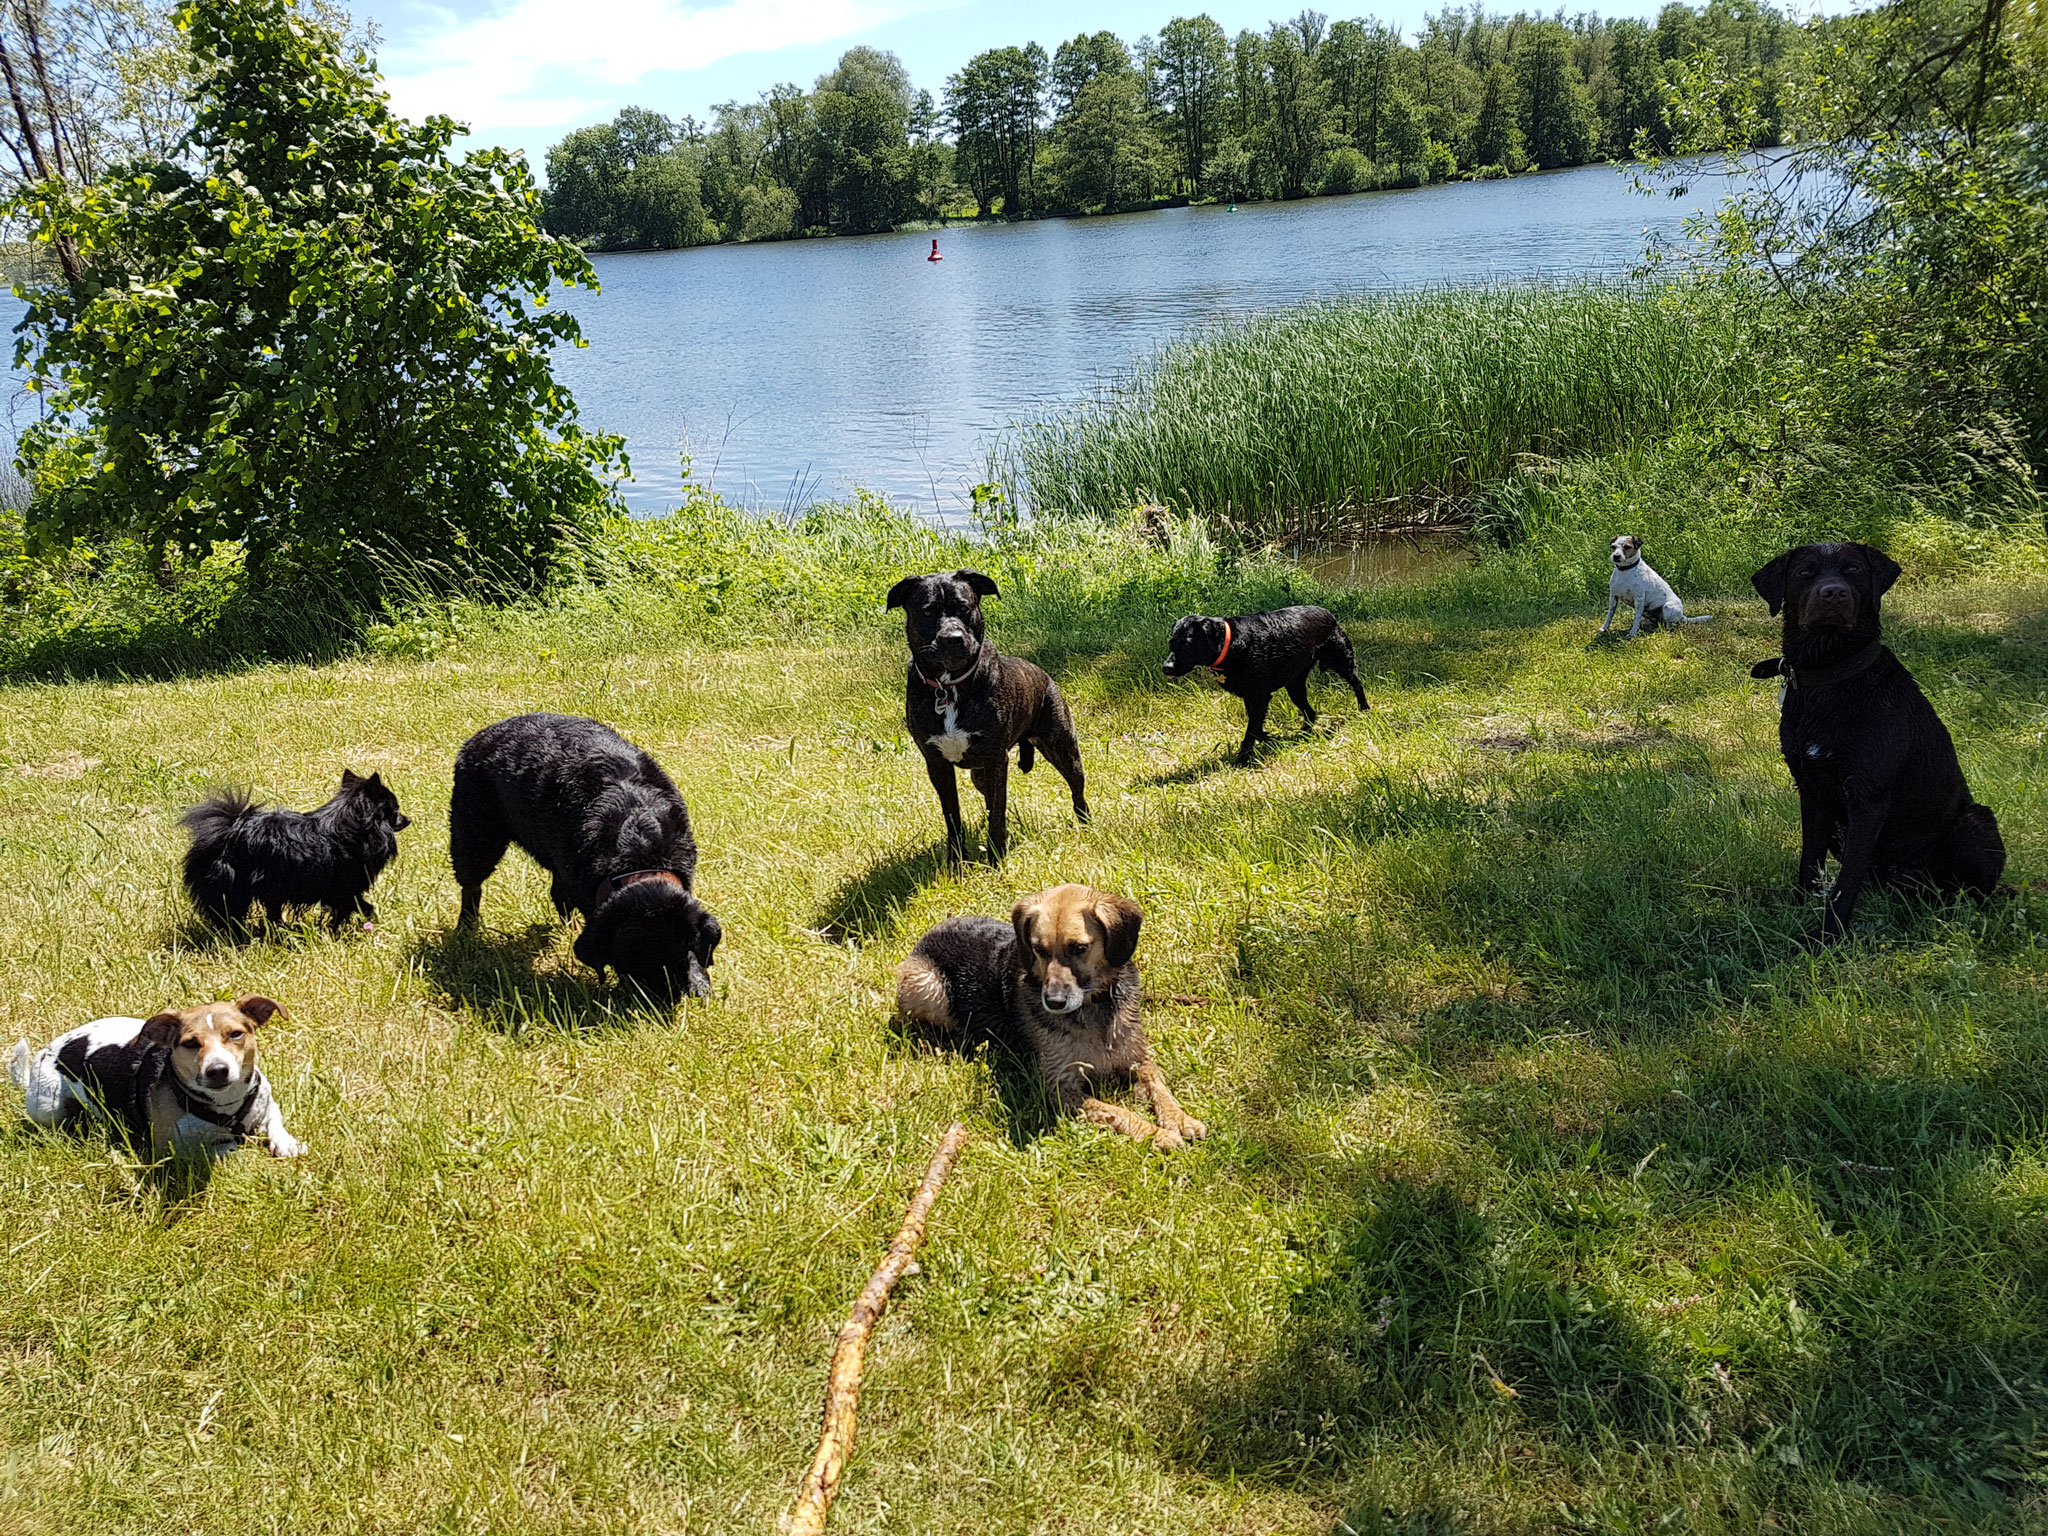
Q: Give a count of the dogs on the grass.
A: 8